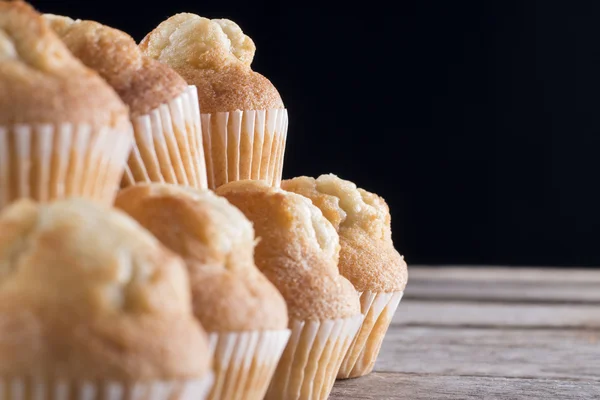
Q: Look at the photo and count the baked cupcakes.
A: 7